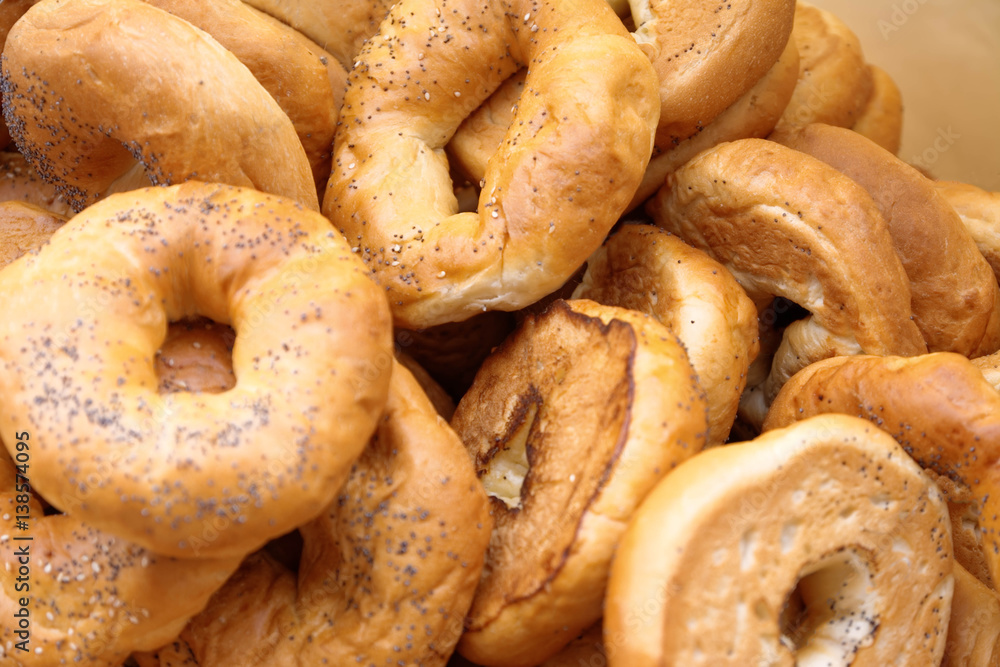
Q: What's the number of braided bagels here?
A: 0